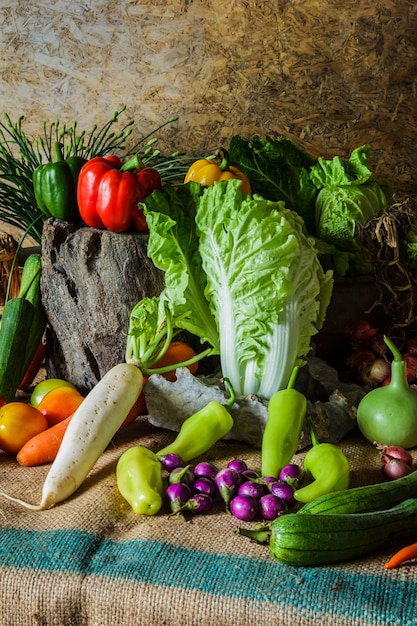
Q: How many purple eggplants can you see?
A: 15